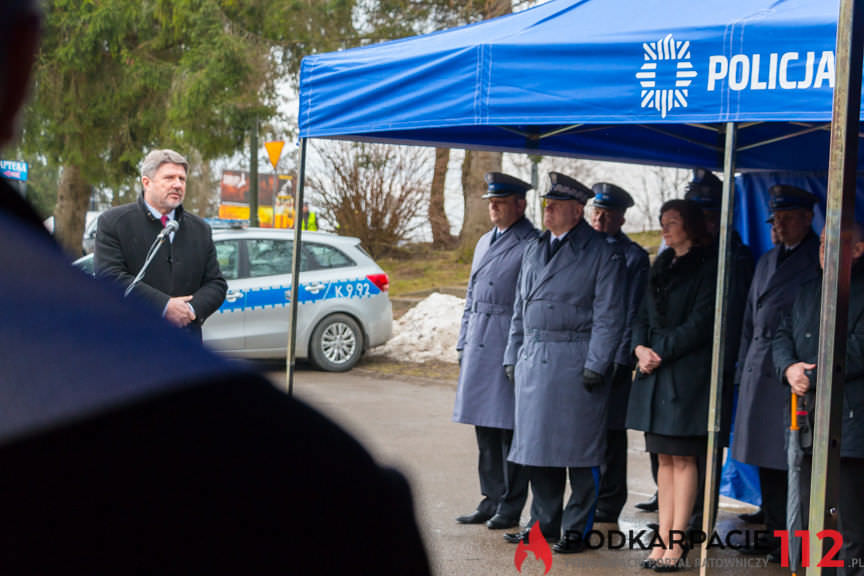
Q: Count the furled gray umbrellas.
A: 1